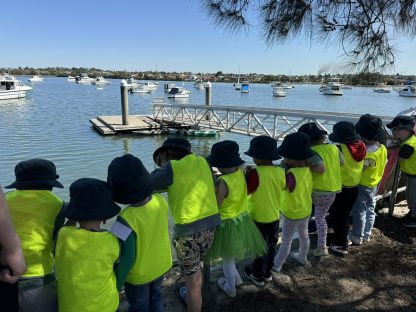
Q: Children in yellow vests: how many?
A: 11